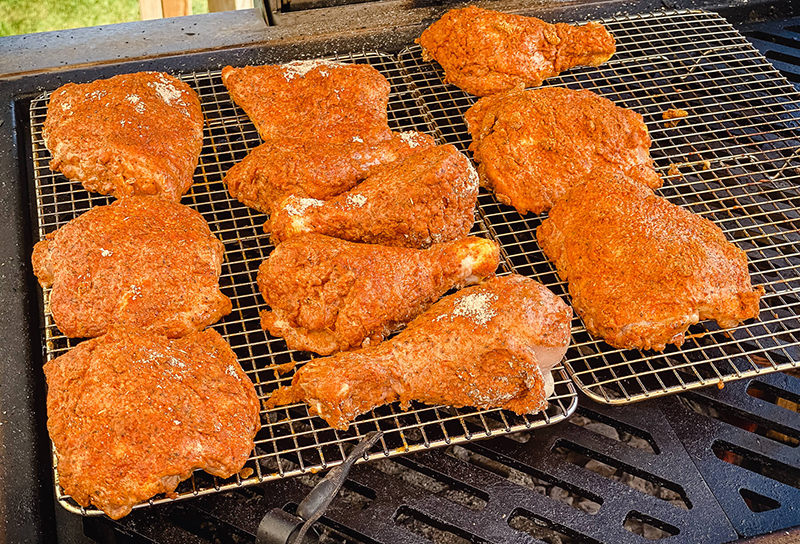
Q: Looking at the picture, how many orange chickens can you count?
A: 11